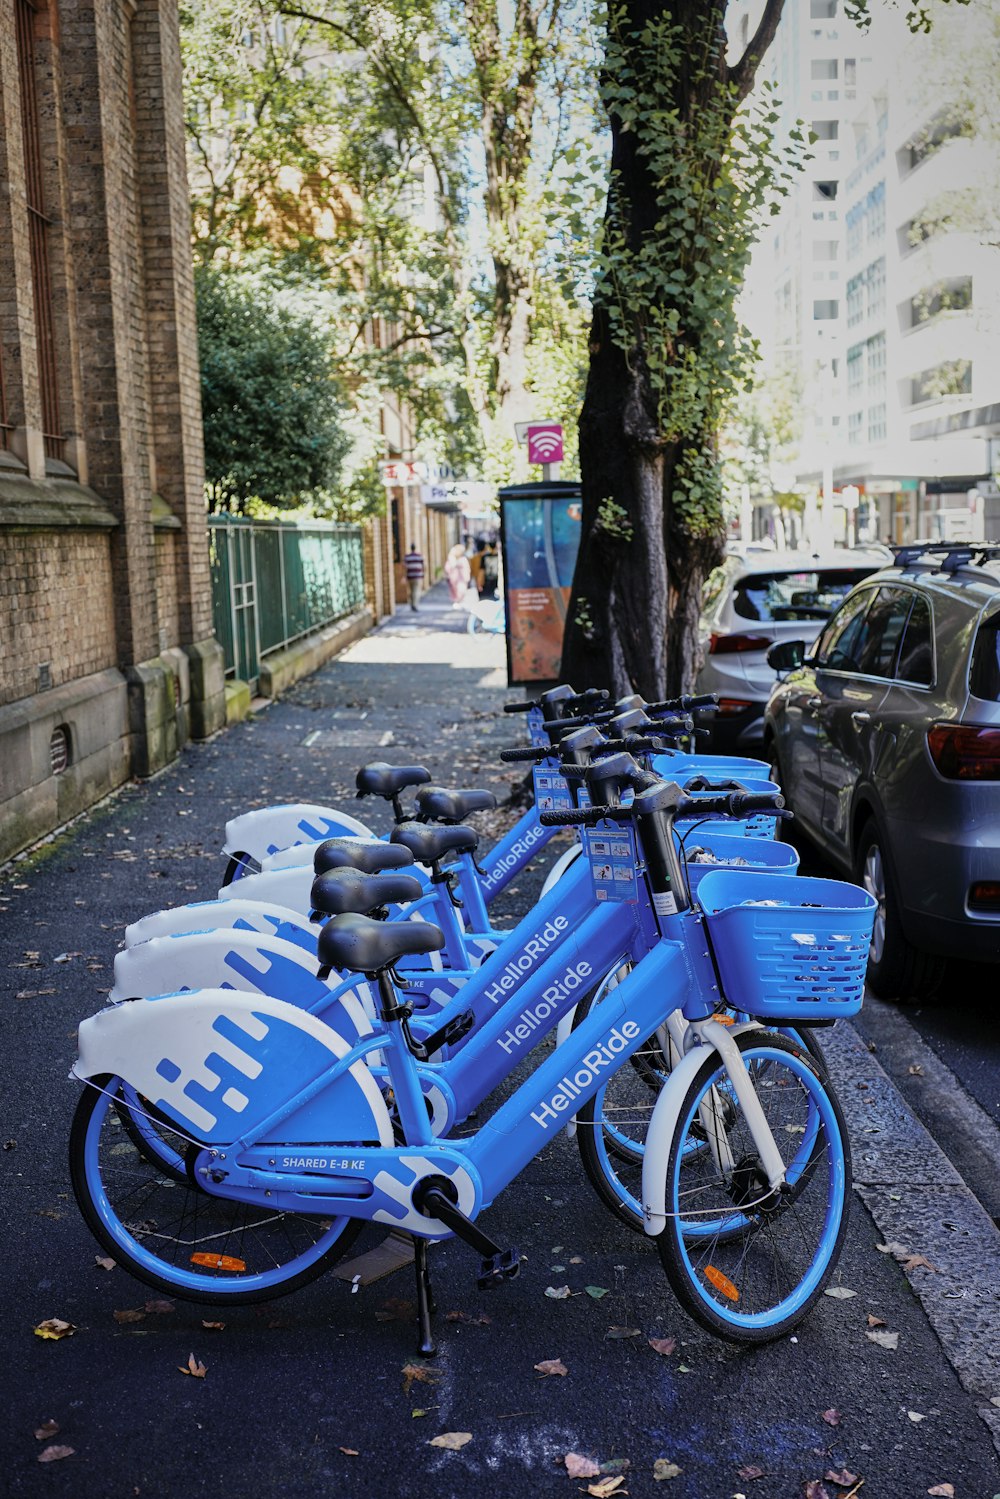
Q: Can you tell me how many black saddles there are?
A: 6